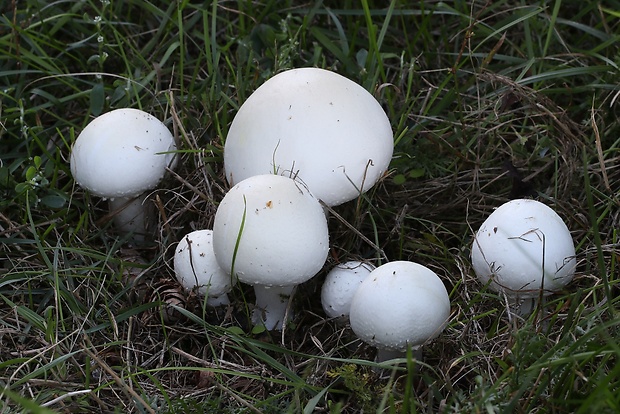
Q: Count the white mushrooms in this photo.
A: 7